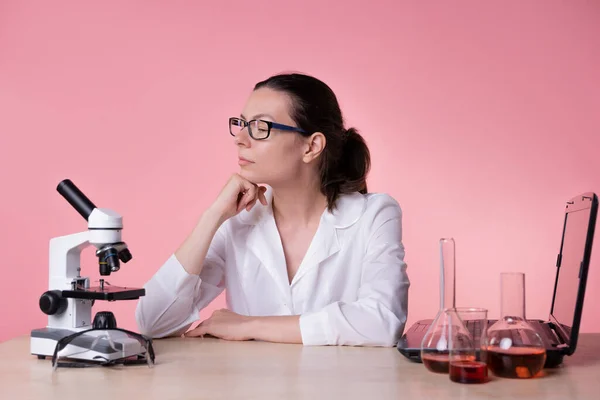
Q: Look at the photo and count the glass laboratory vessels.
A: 3